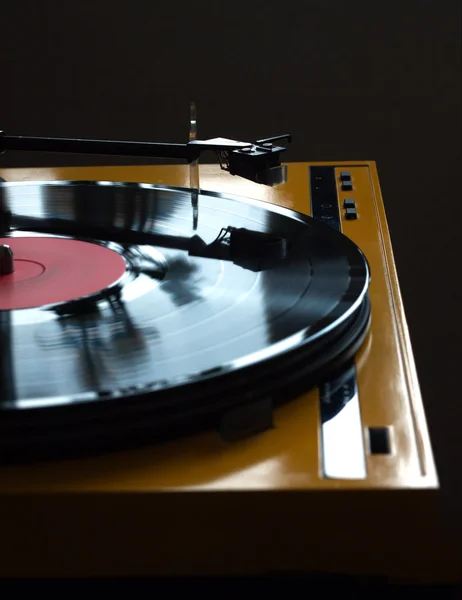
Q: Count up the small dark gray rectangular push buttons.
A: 4